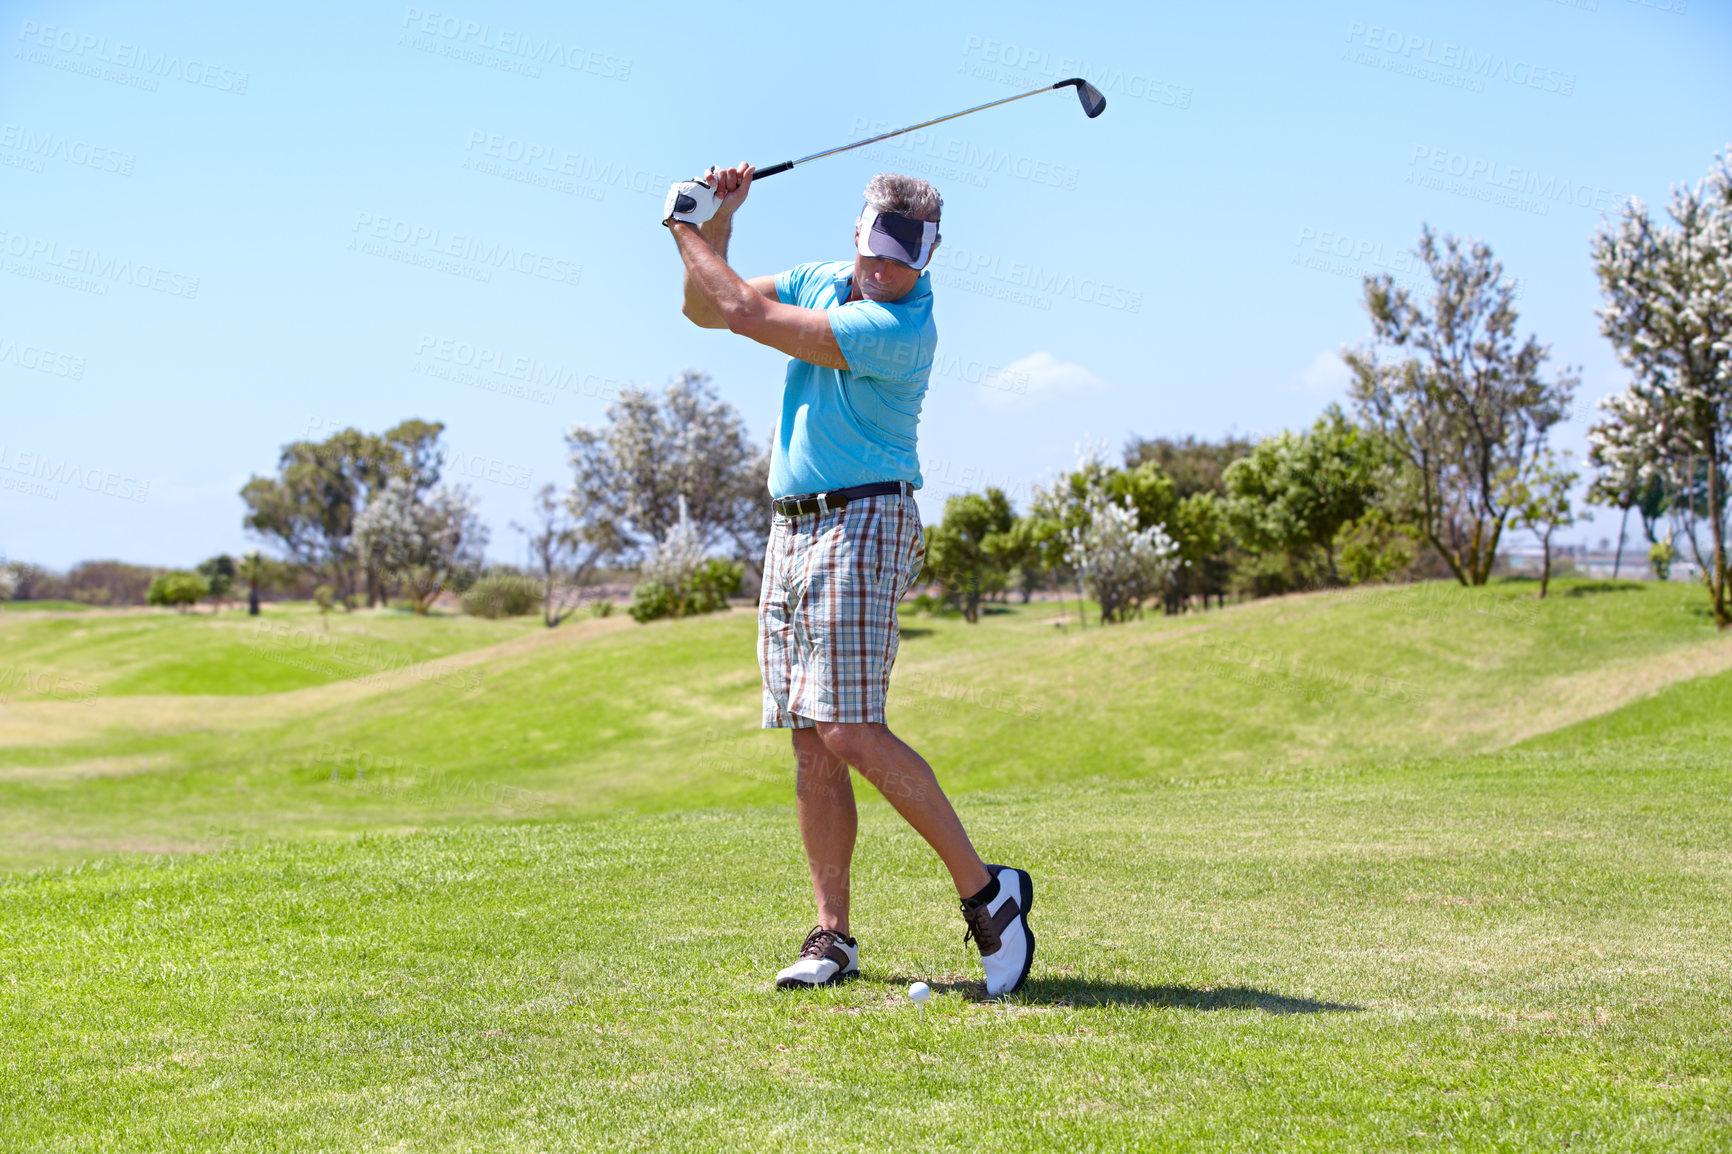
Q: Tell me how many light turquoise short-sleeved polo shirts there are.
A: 1